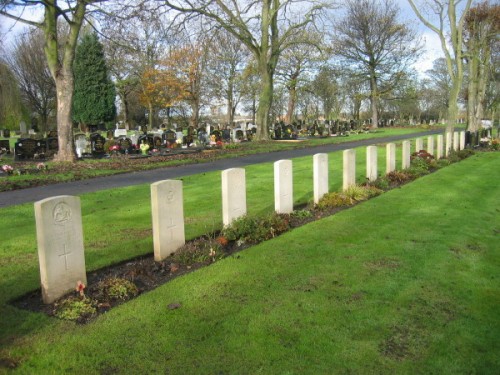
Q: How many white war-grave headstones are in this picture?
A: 15